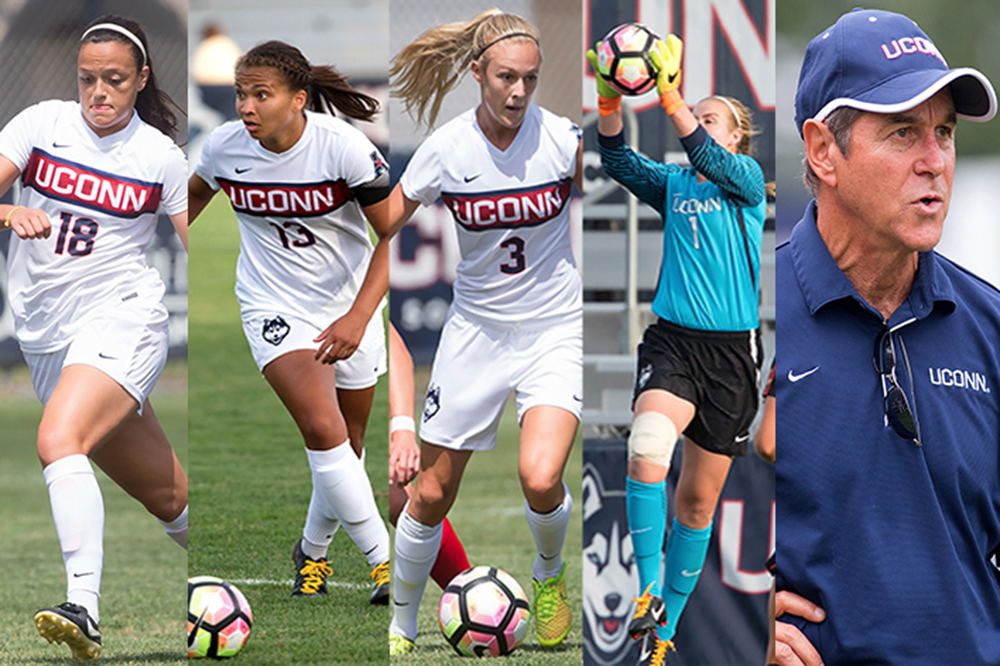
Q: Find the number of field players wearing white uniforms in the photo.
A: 3